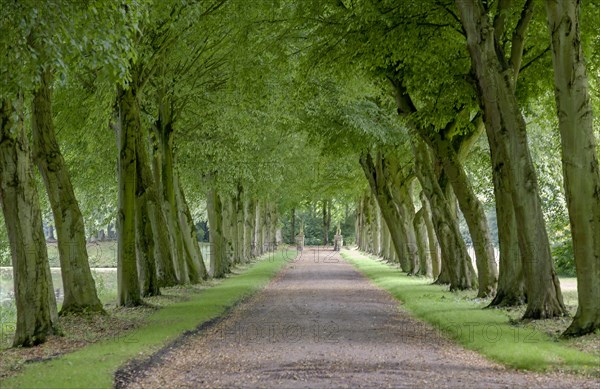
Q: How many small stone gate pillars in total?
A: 2